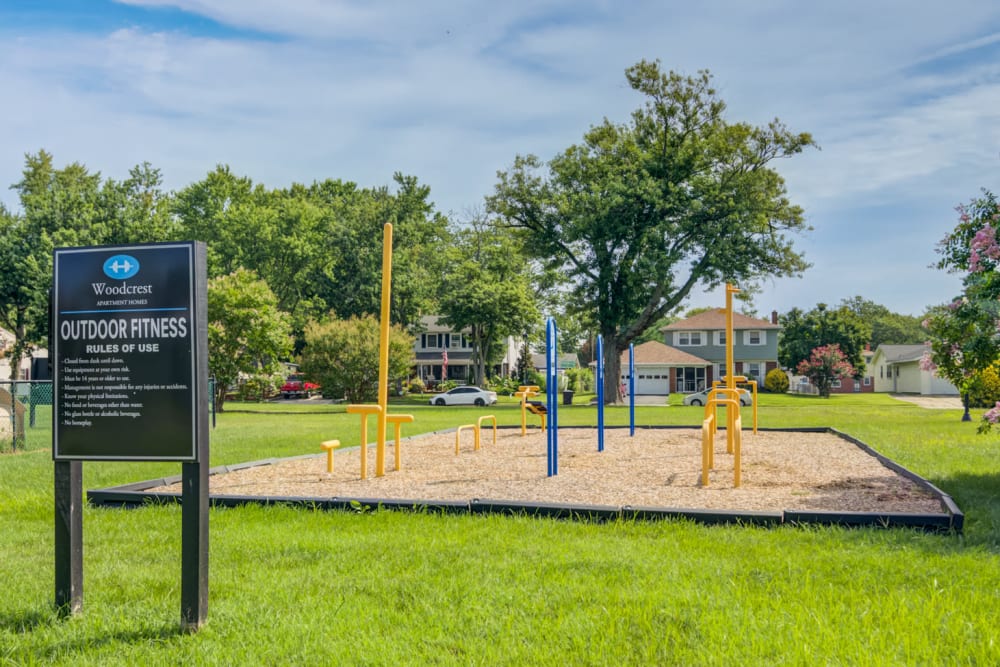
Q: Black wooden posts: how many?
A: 2